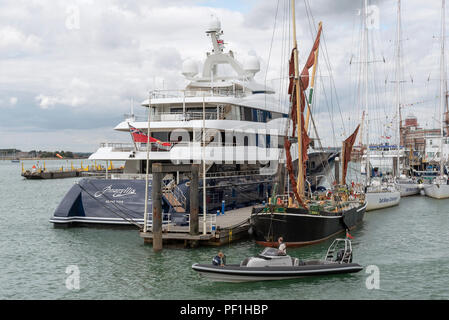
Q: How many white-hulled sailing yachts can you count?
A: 3